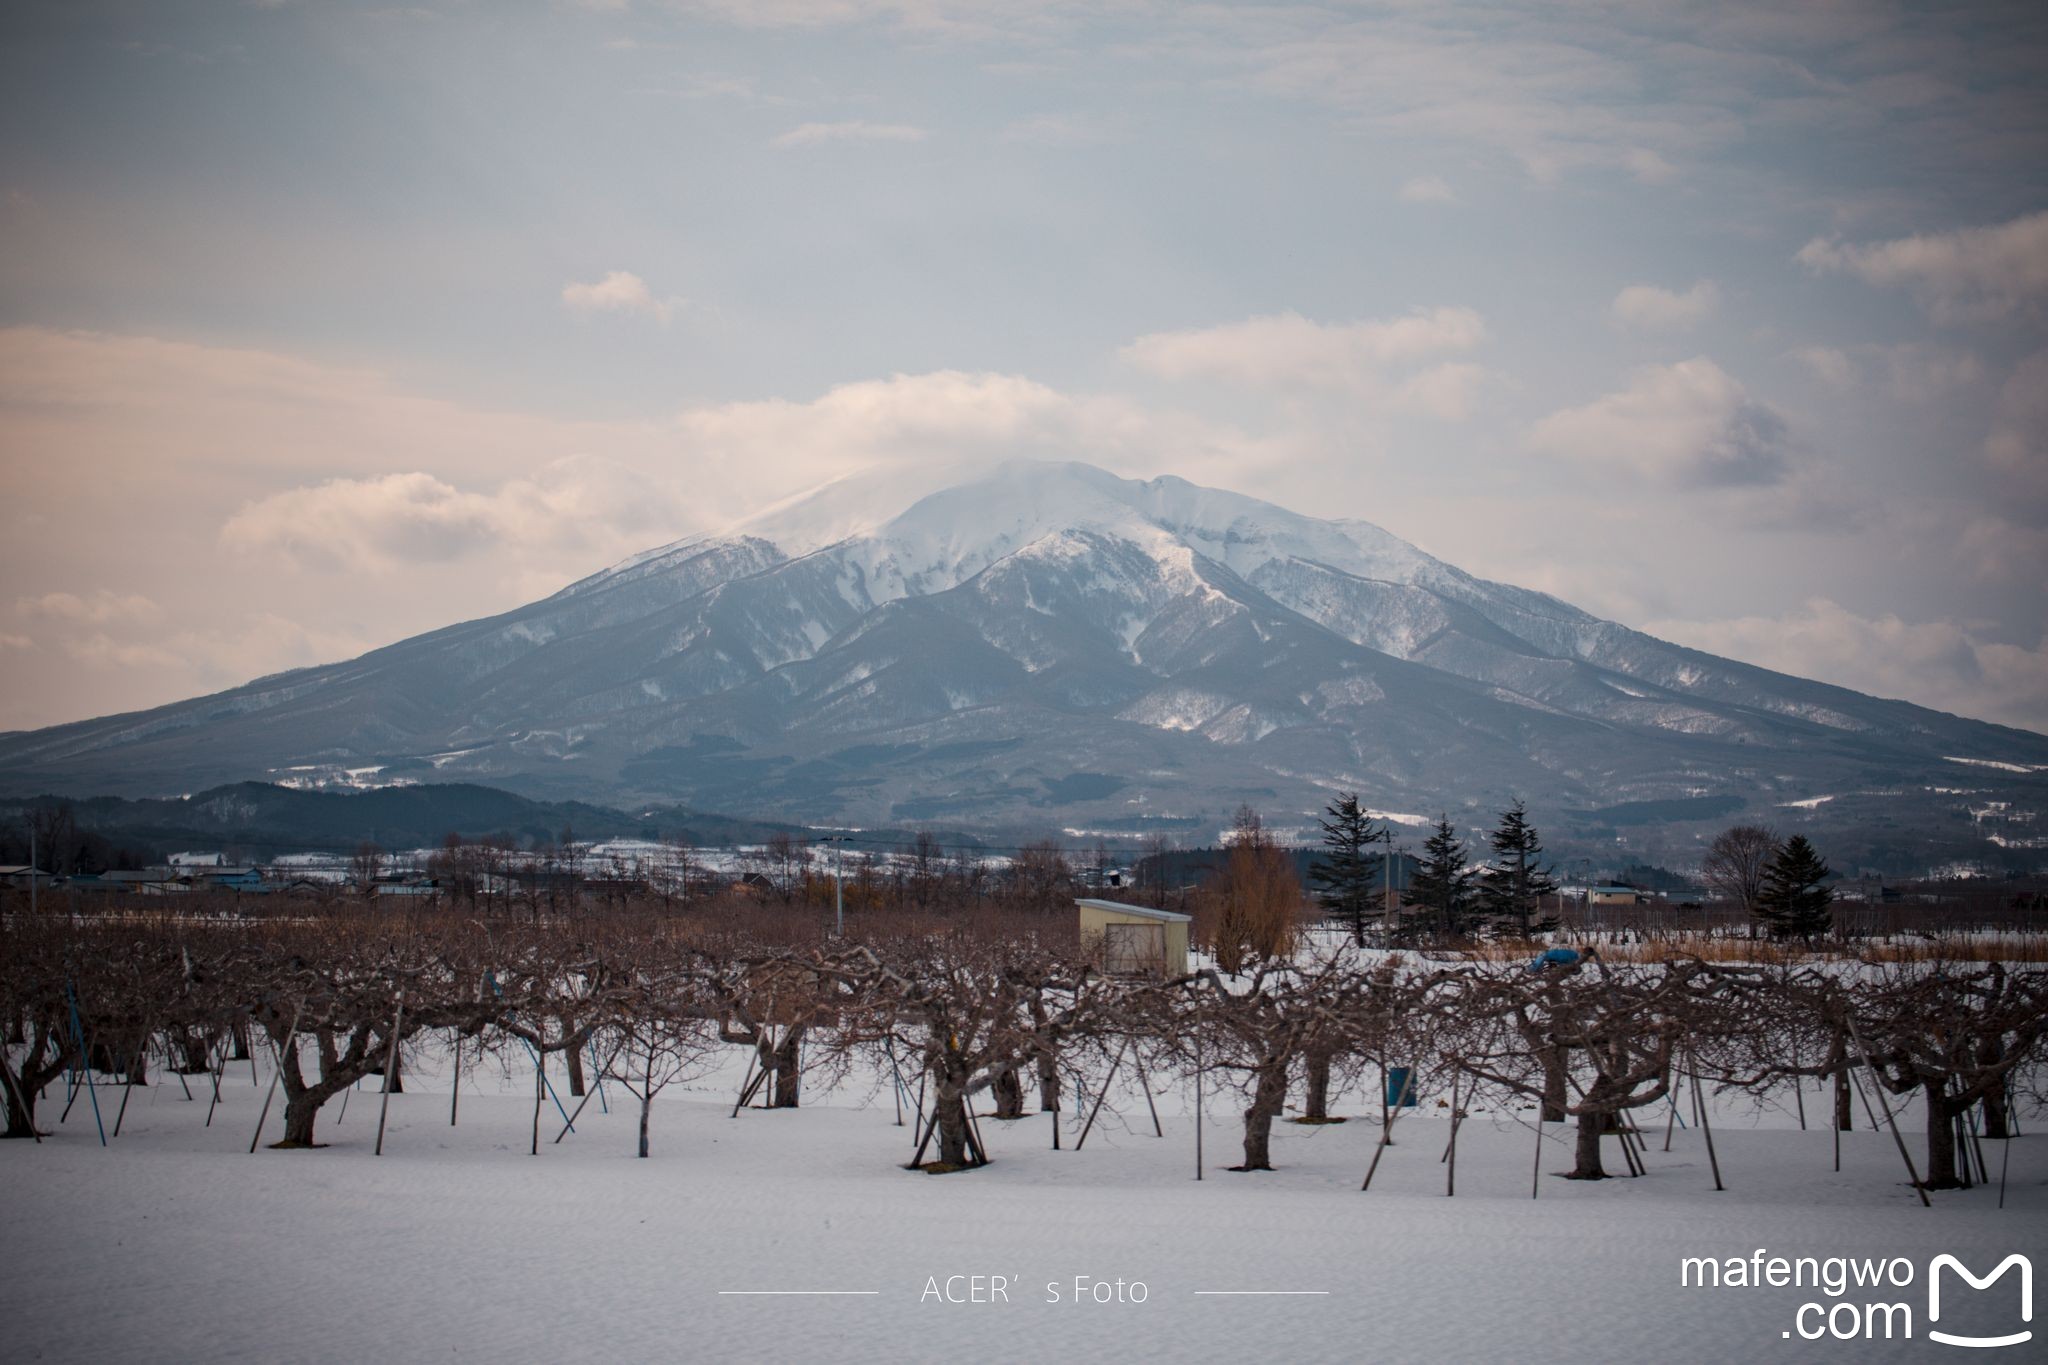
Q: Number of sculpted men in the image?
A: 0